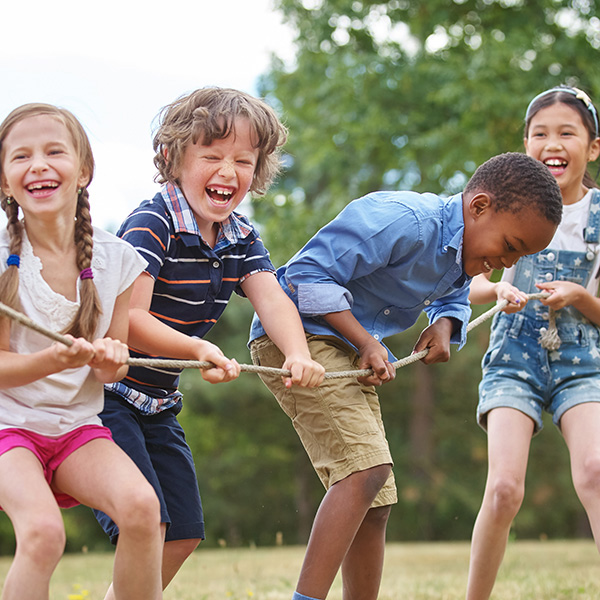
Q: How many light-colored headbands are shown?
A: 1